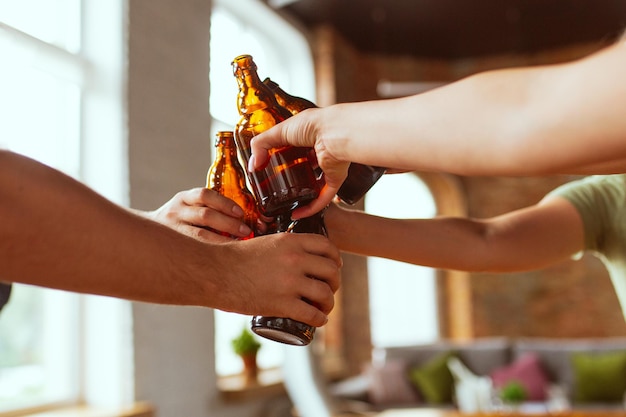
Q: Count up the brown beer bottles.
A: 4